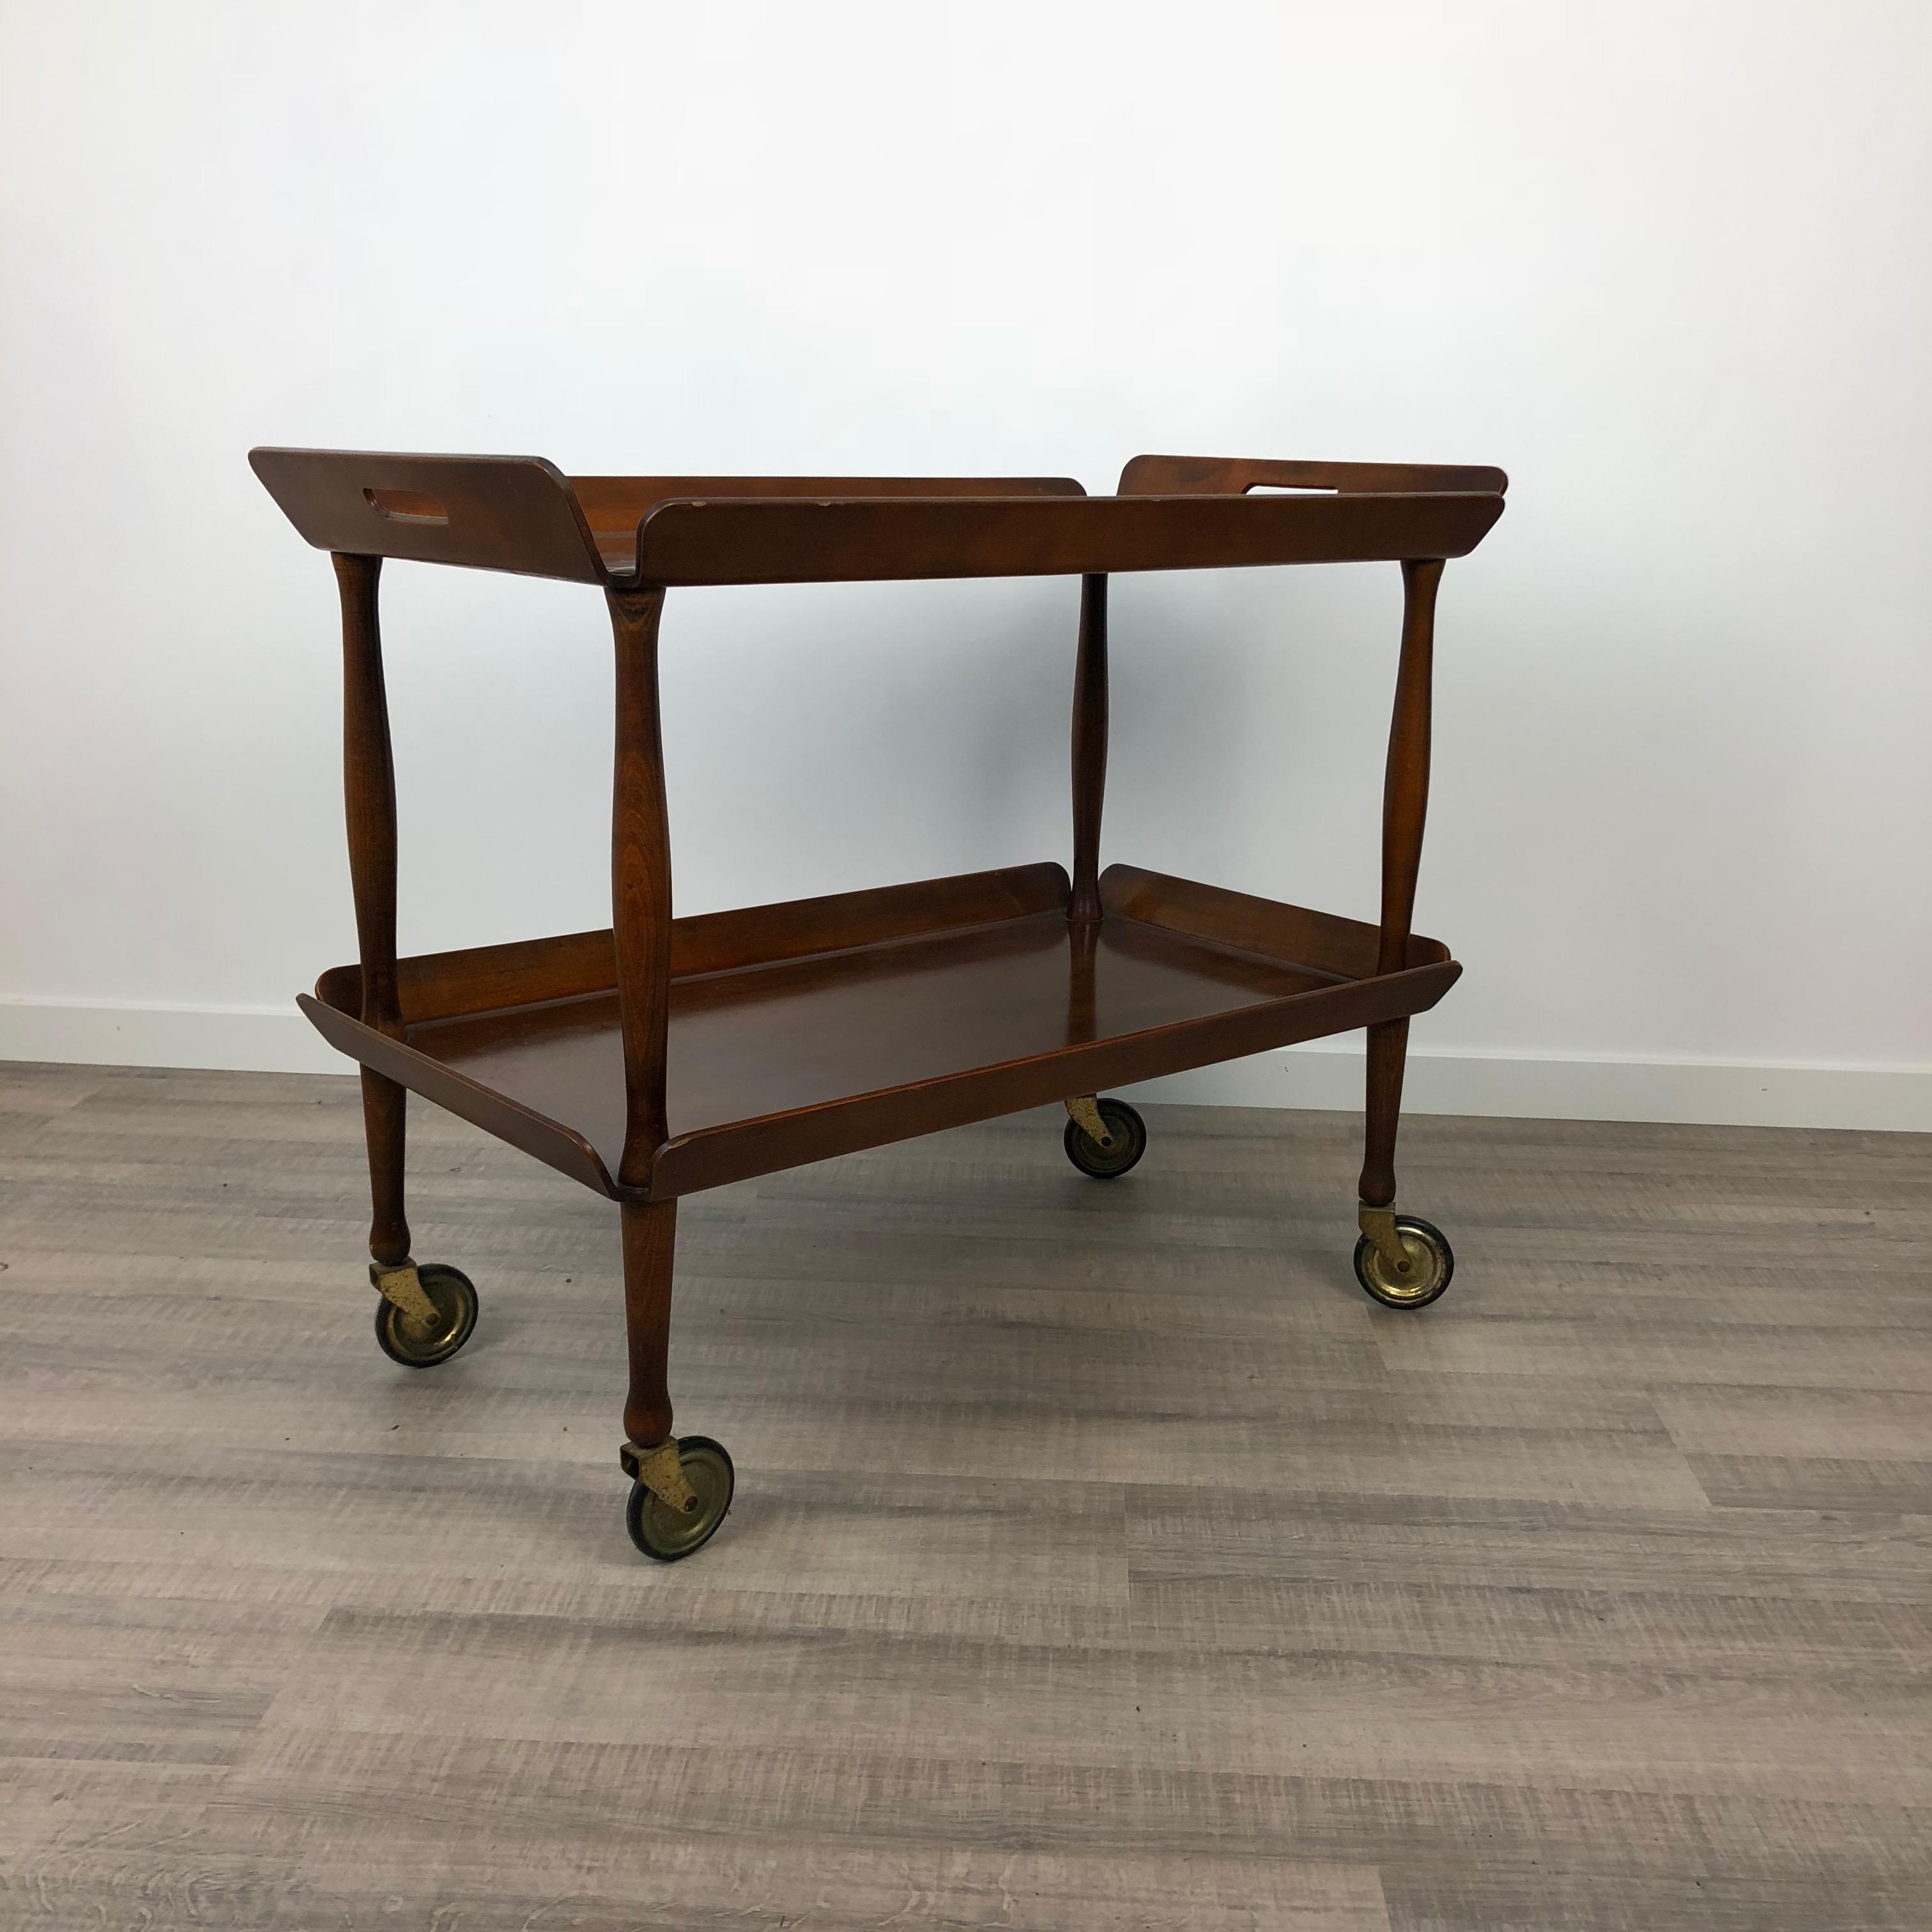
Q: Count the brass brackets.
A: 4